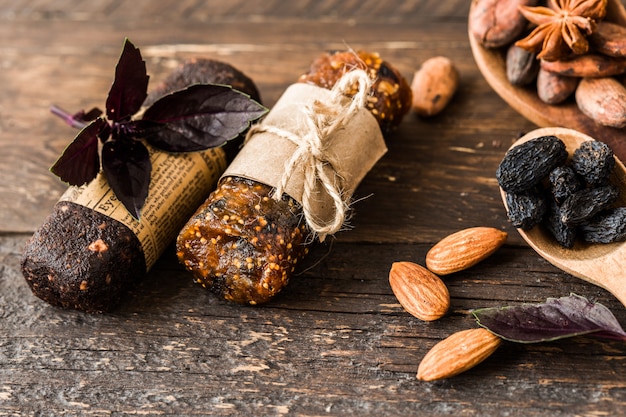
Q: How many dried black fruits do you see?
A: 7